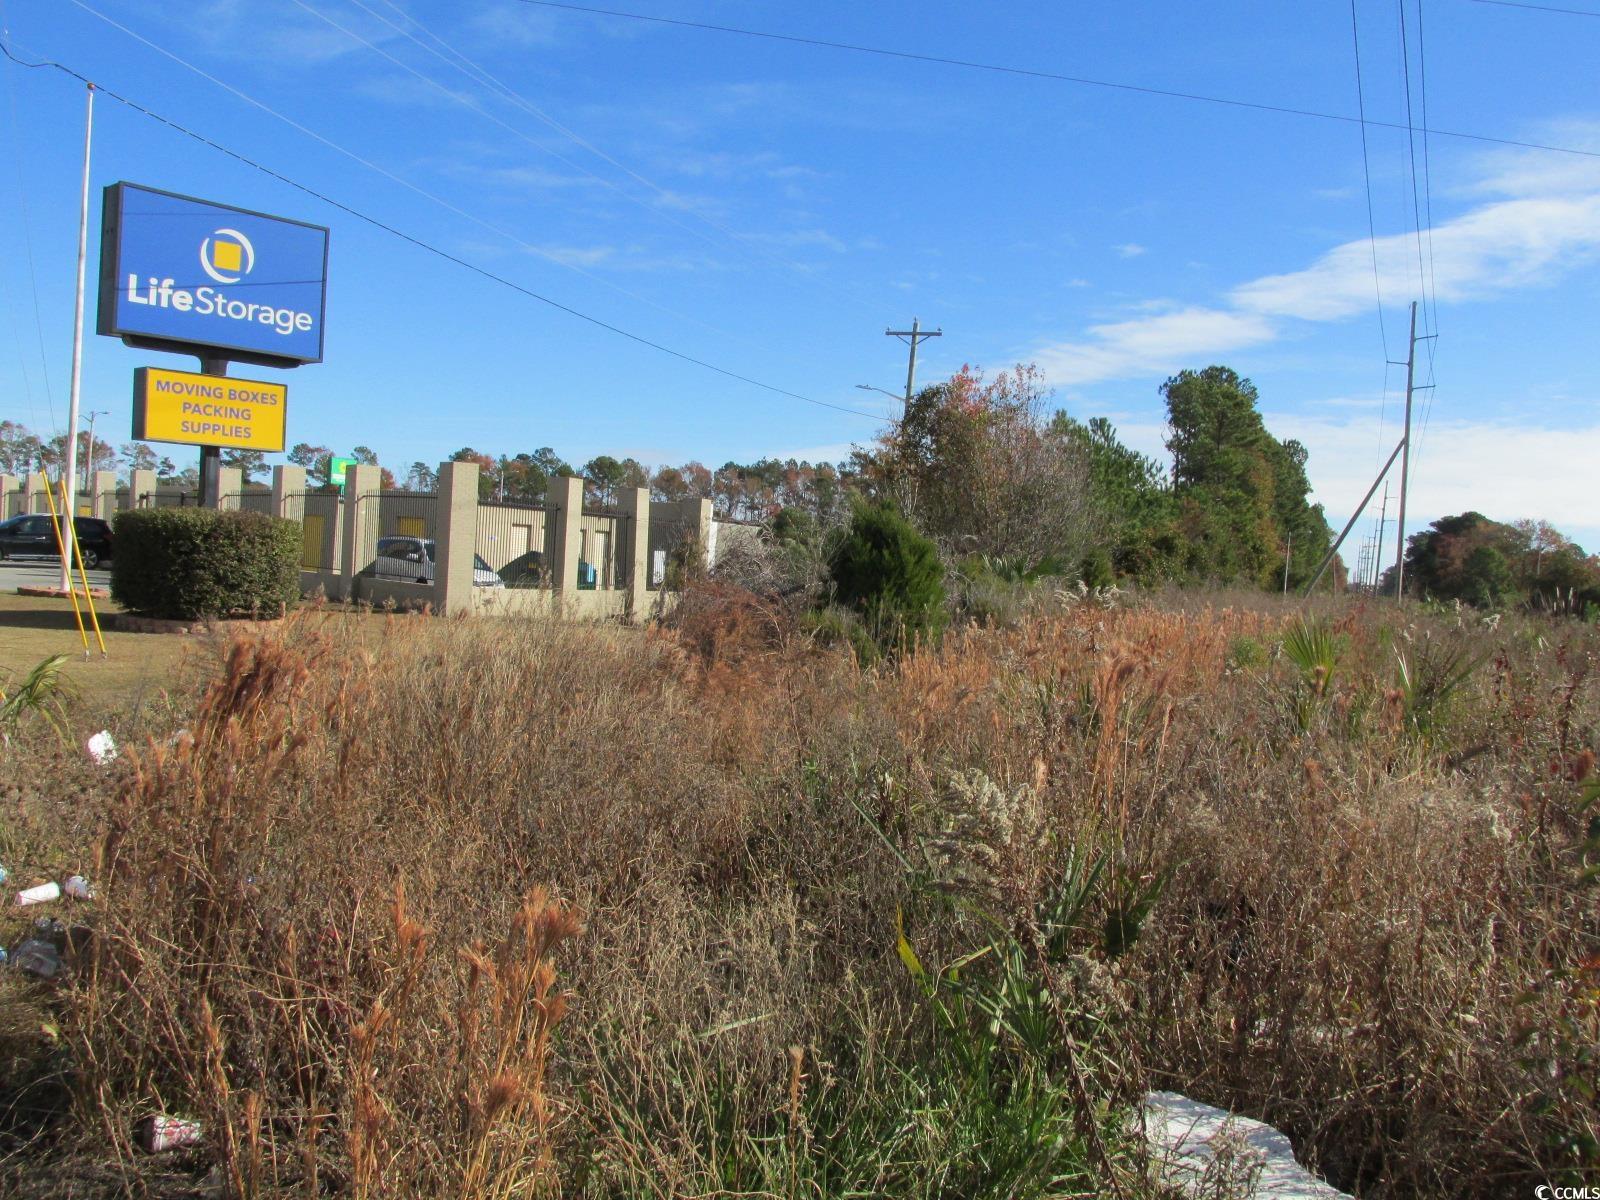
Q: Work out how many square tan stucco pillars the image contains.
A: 12